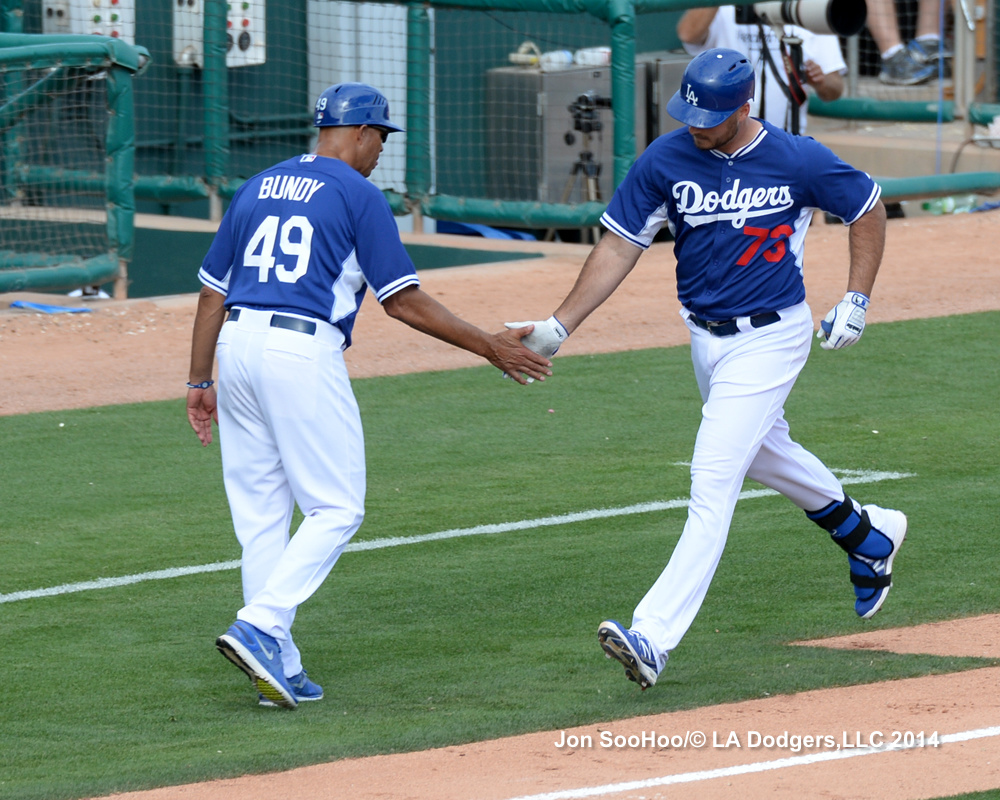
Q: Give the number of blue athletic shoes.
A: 4